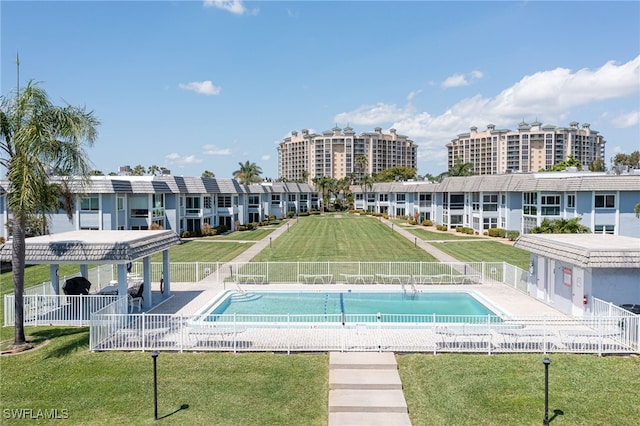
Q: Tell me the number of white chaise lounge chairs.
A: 11